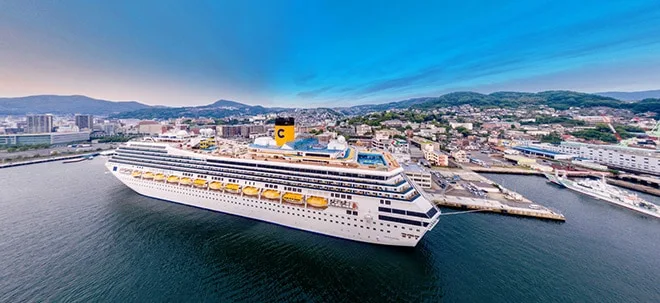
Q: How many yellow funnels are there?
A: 1